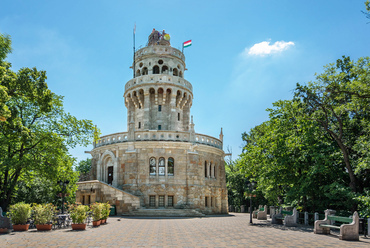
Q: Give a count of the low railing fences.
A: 1